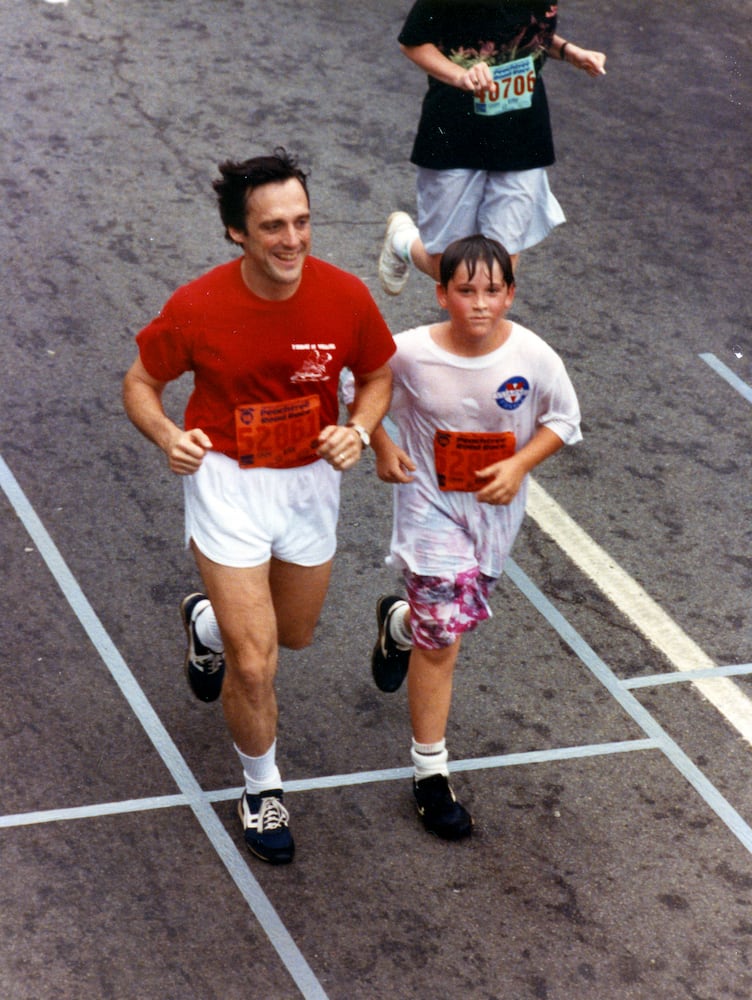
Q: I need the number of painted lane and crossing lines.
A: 6